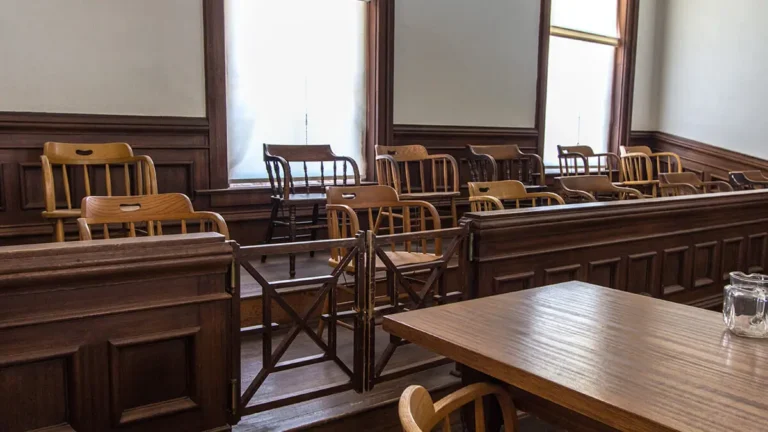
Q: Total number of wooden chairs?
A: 13